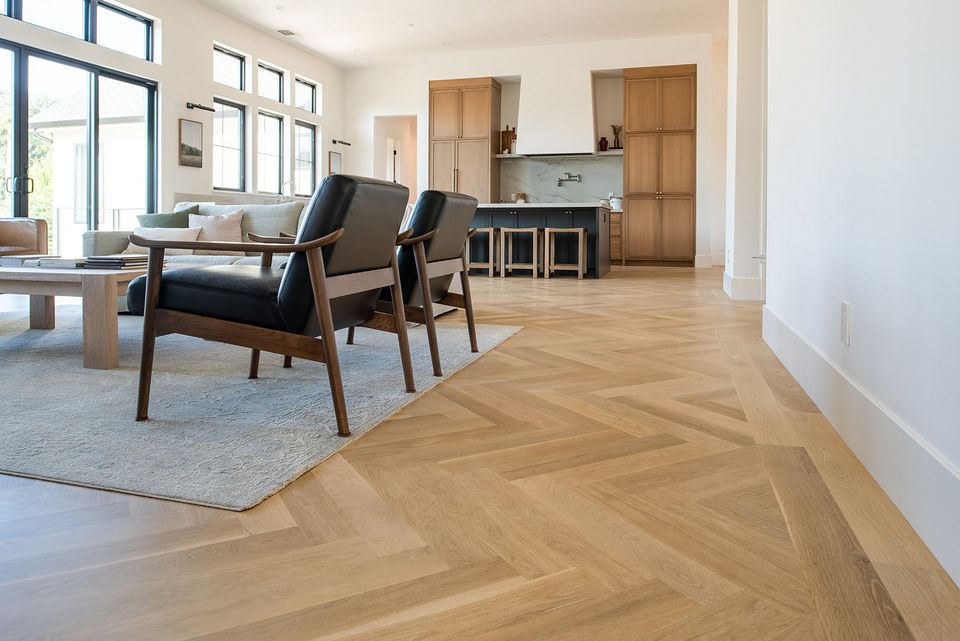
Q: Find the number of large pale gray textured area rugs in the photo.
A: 1